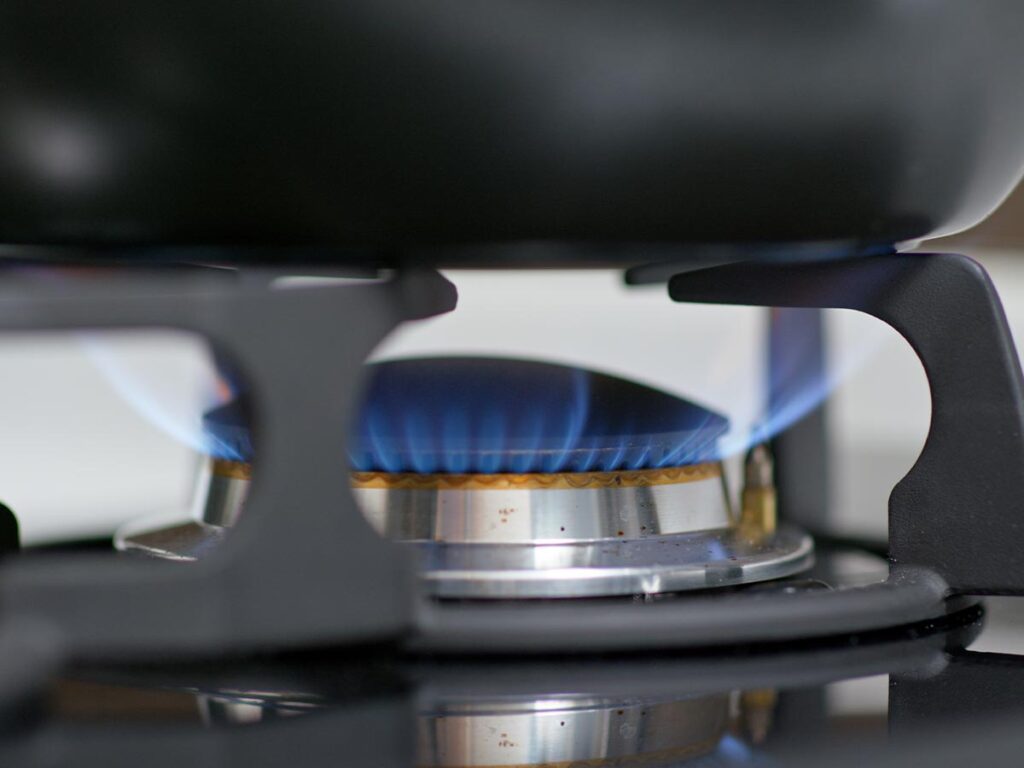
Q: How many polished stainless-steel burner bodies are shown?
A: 1